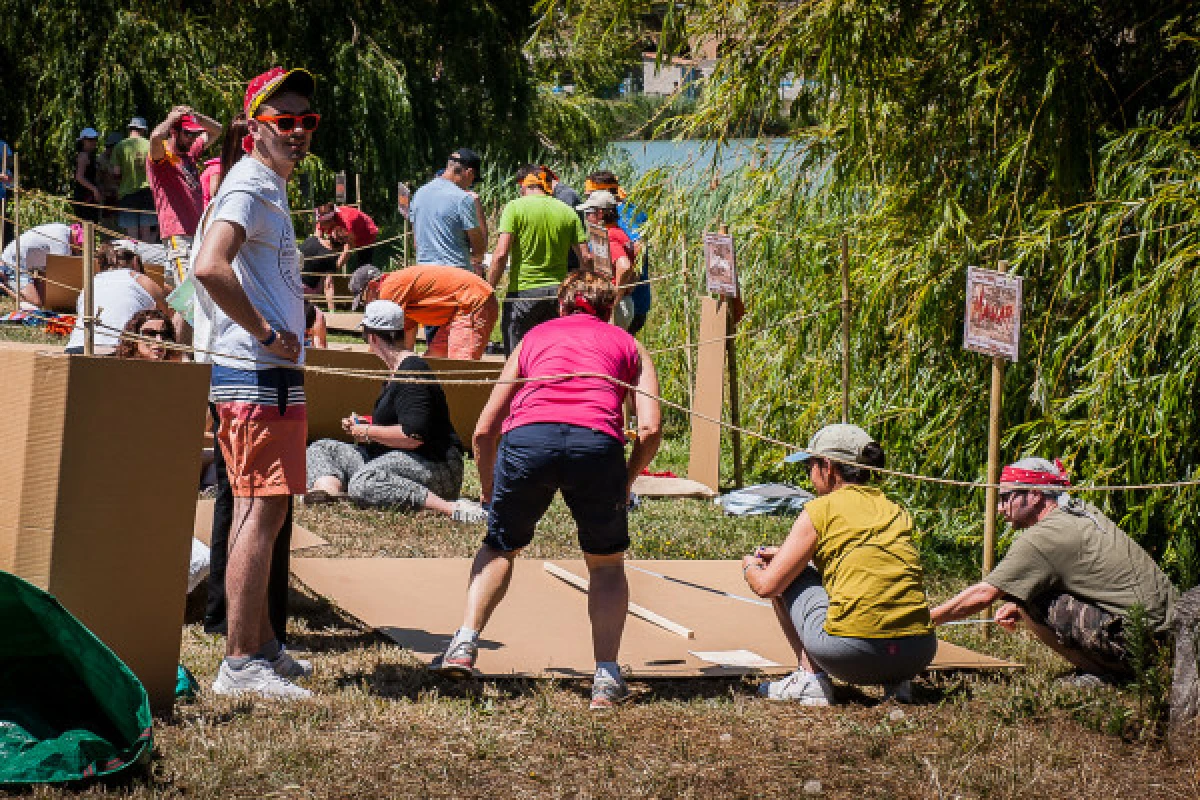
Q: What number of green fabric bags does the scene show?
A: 1